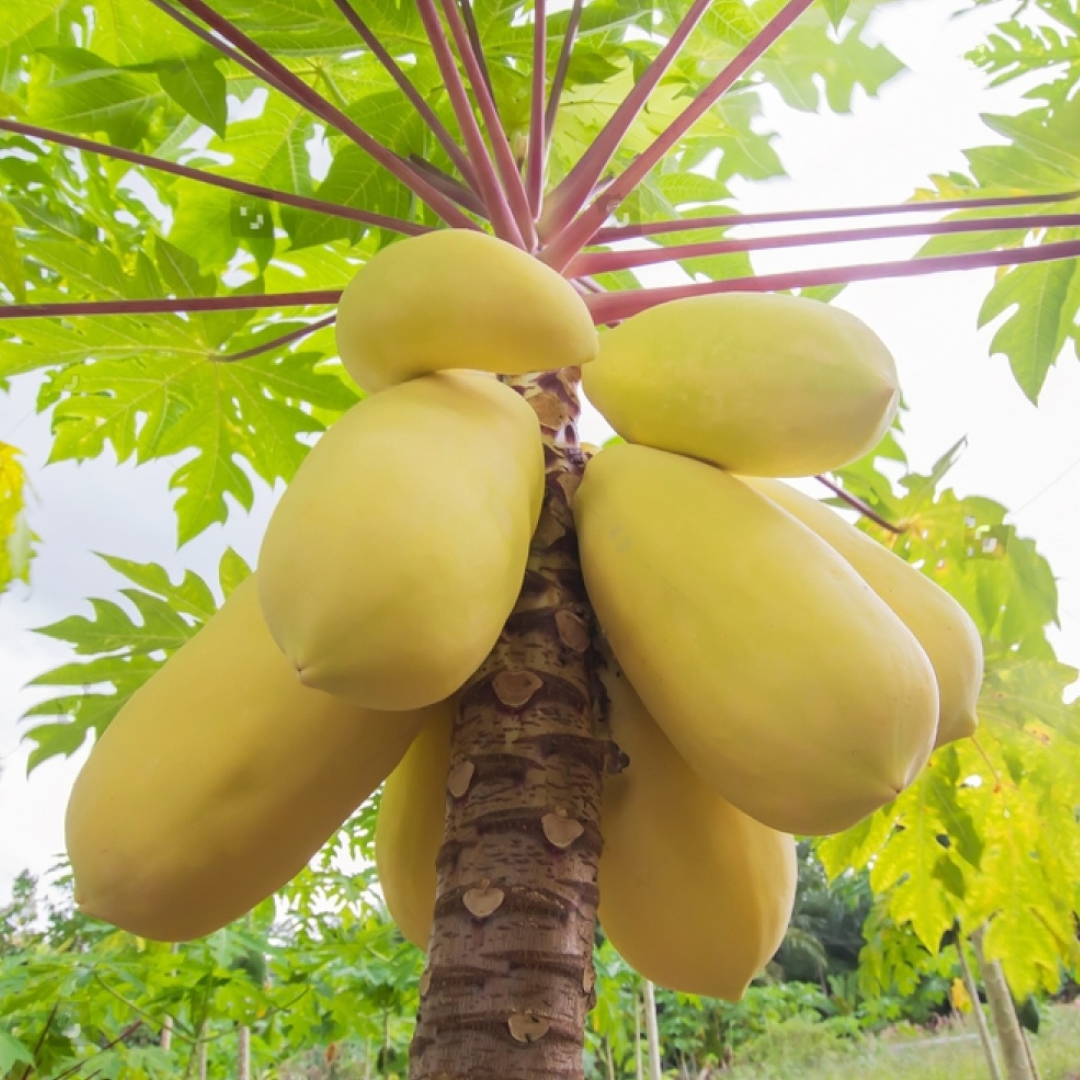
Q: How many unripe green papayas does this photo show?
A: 0